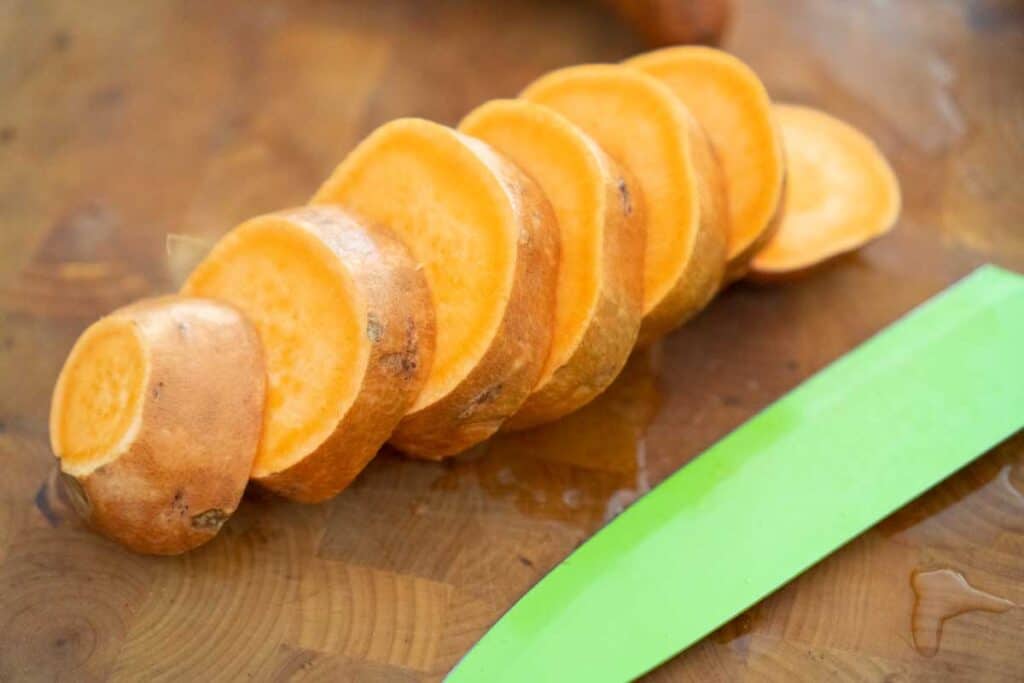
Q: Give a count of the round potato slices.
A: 7